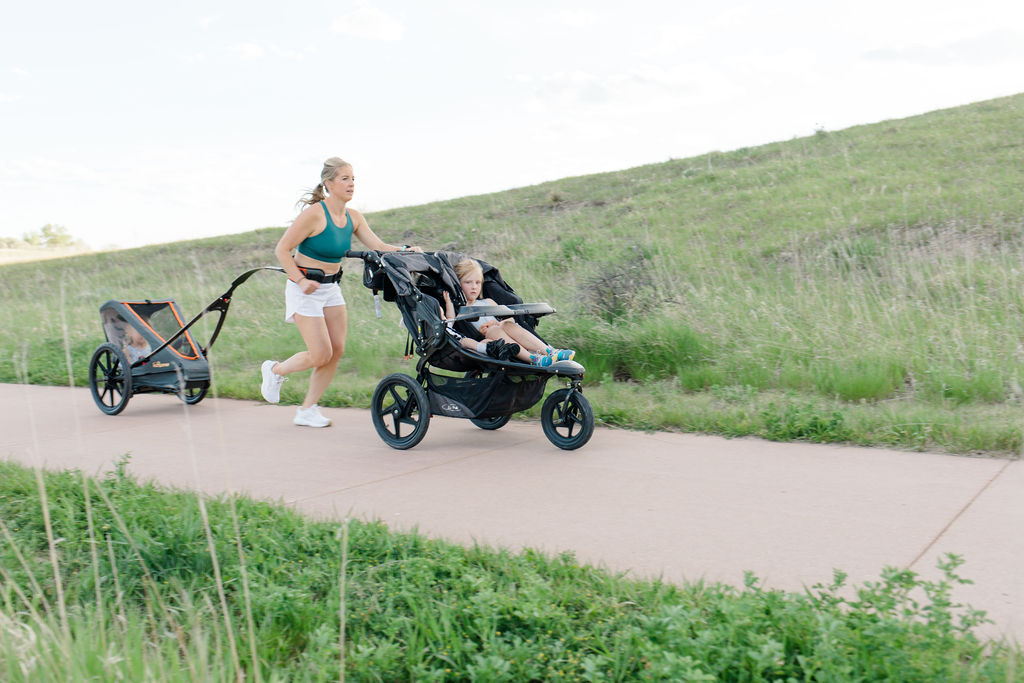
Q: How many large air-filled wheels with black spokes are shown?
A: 5